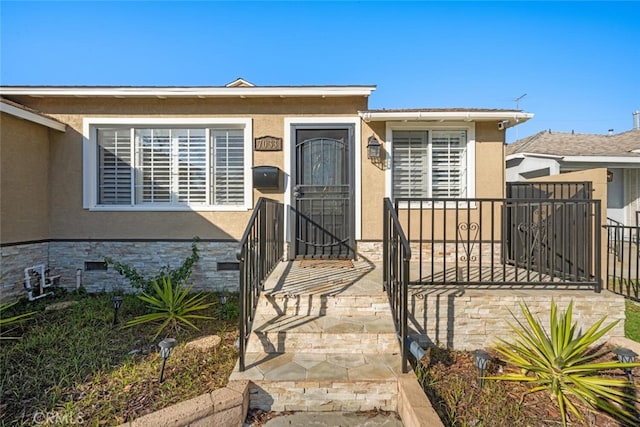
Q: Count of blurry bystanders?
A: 0